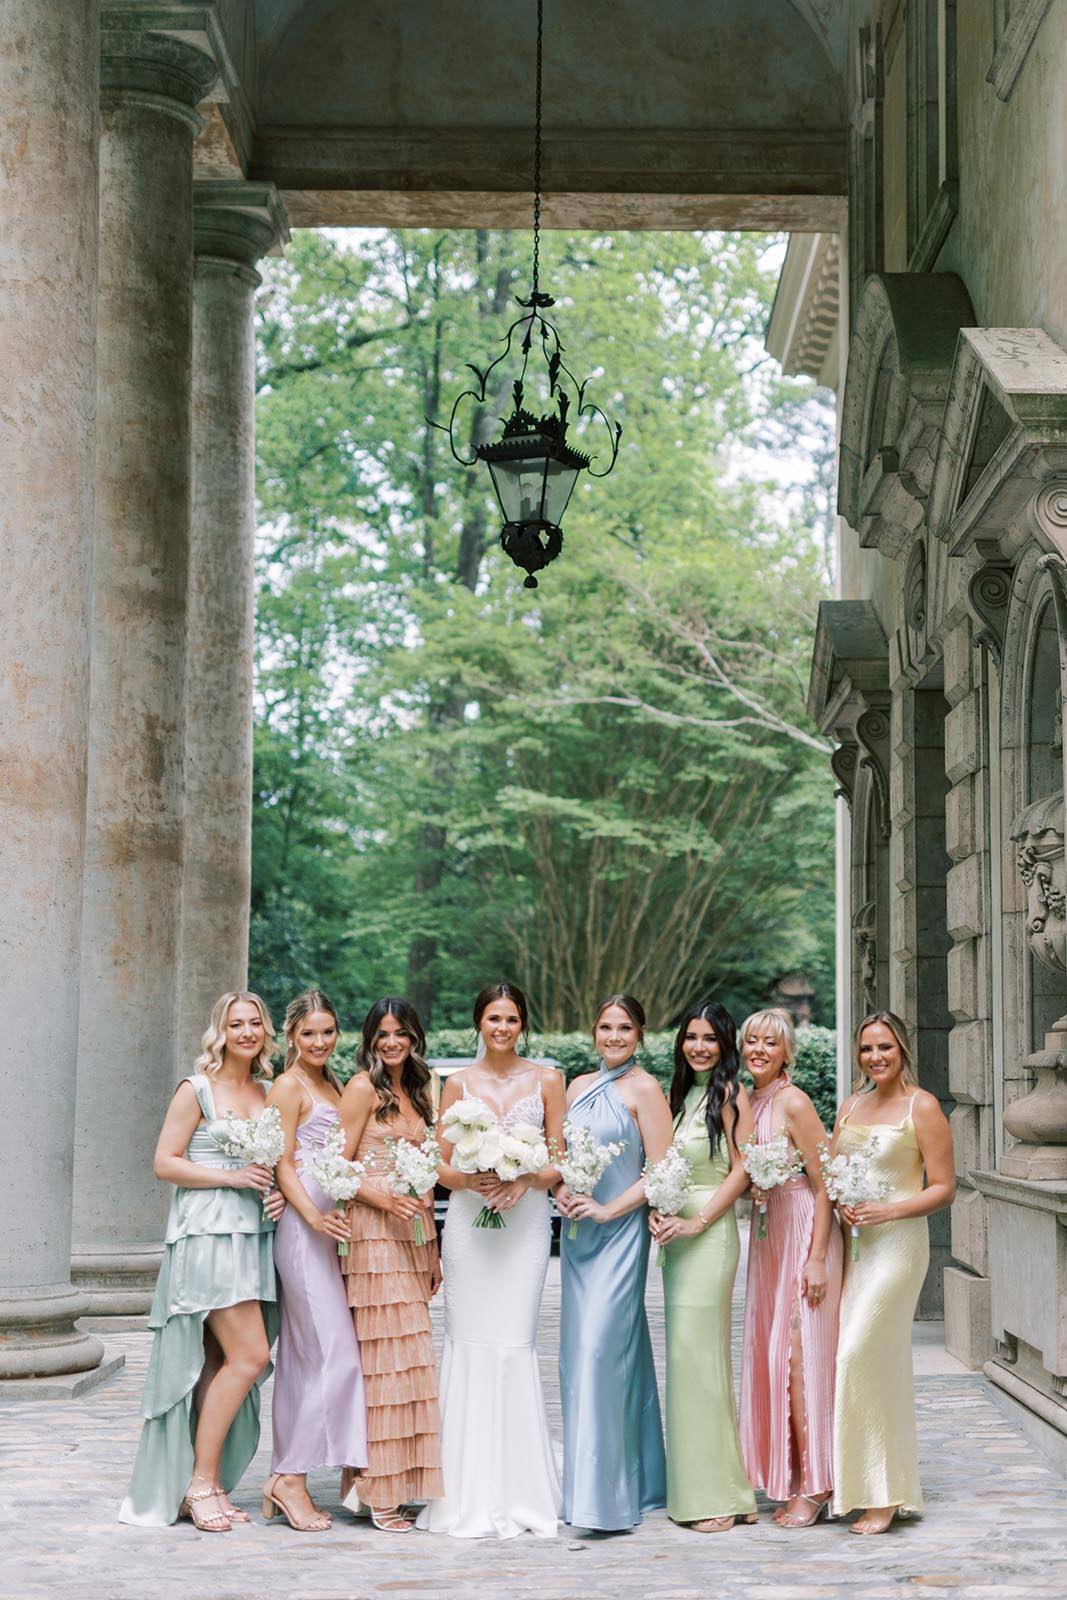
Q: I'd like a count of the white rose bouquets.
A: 1